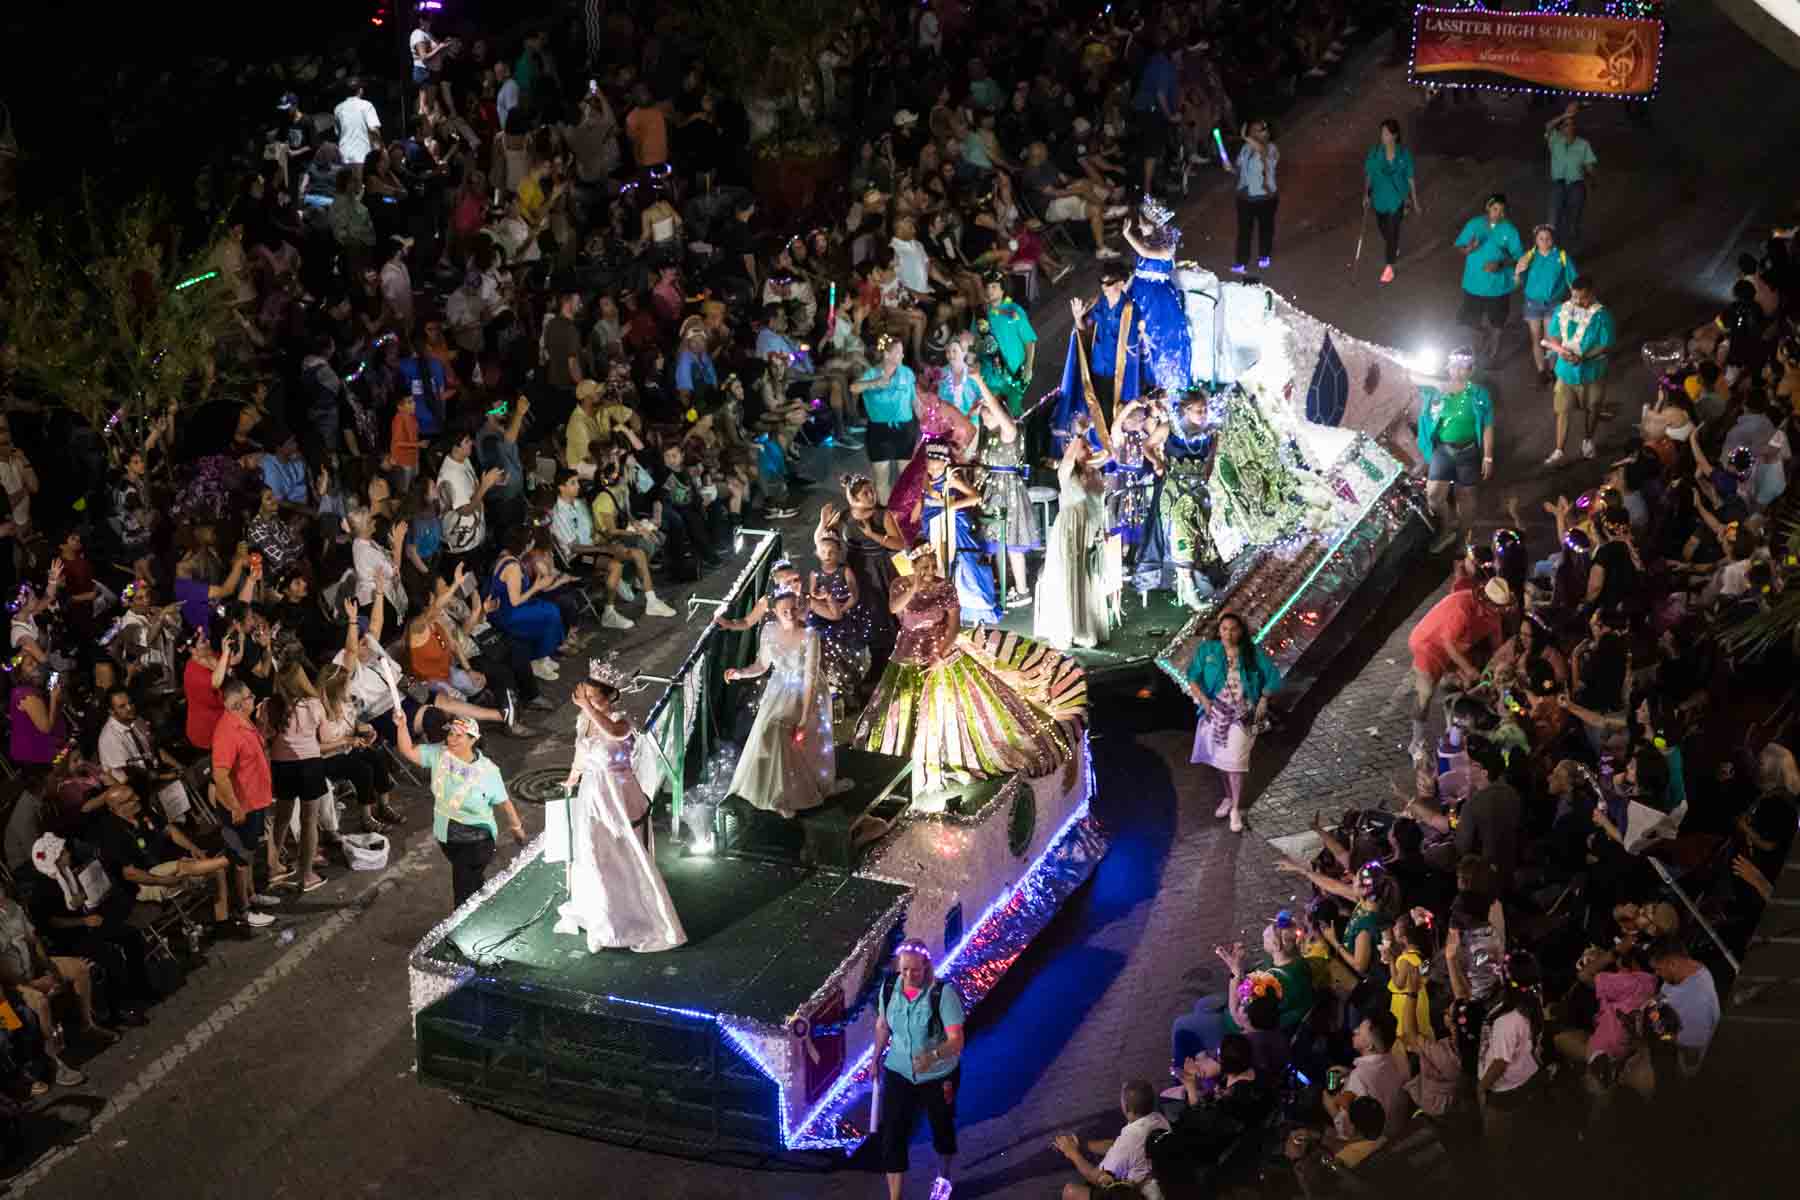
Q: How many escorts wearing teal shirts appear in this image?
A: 12